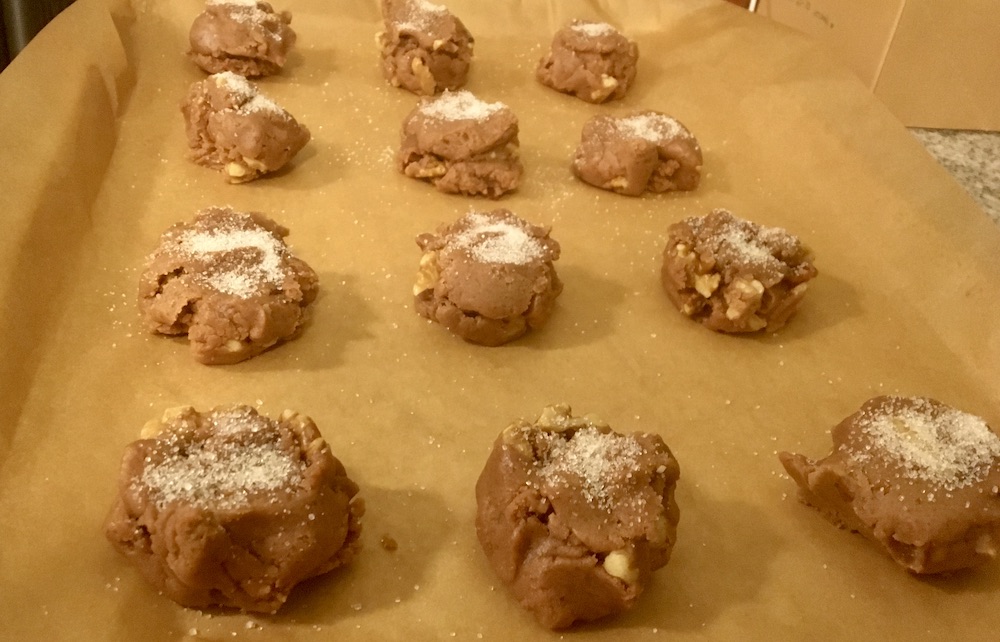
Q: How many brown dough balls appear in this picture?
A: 12